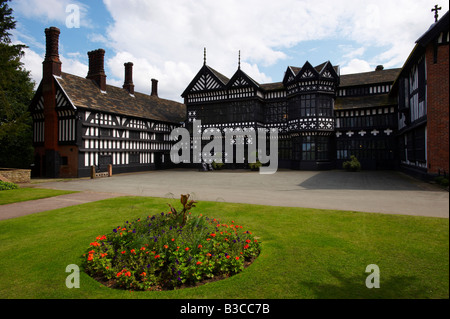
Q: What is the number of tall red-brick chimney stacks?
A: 4